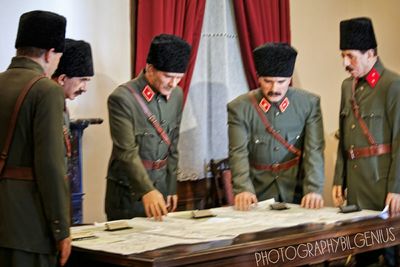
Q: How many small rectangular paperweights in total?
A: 4